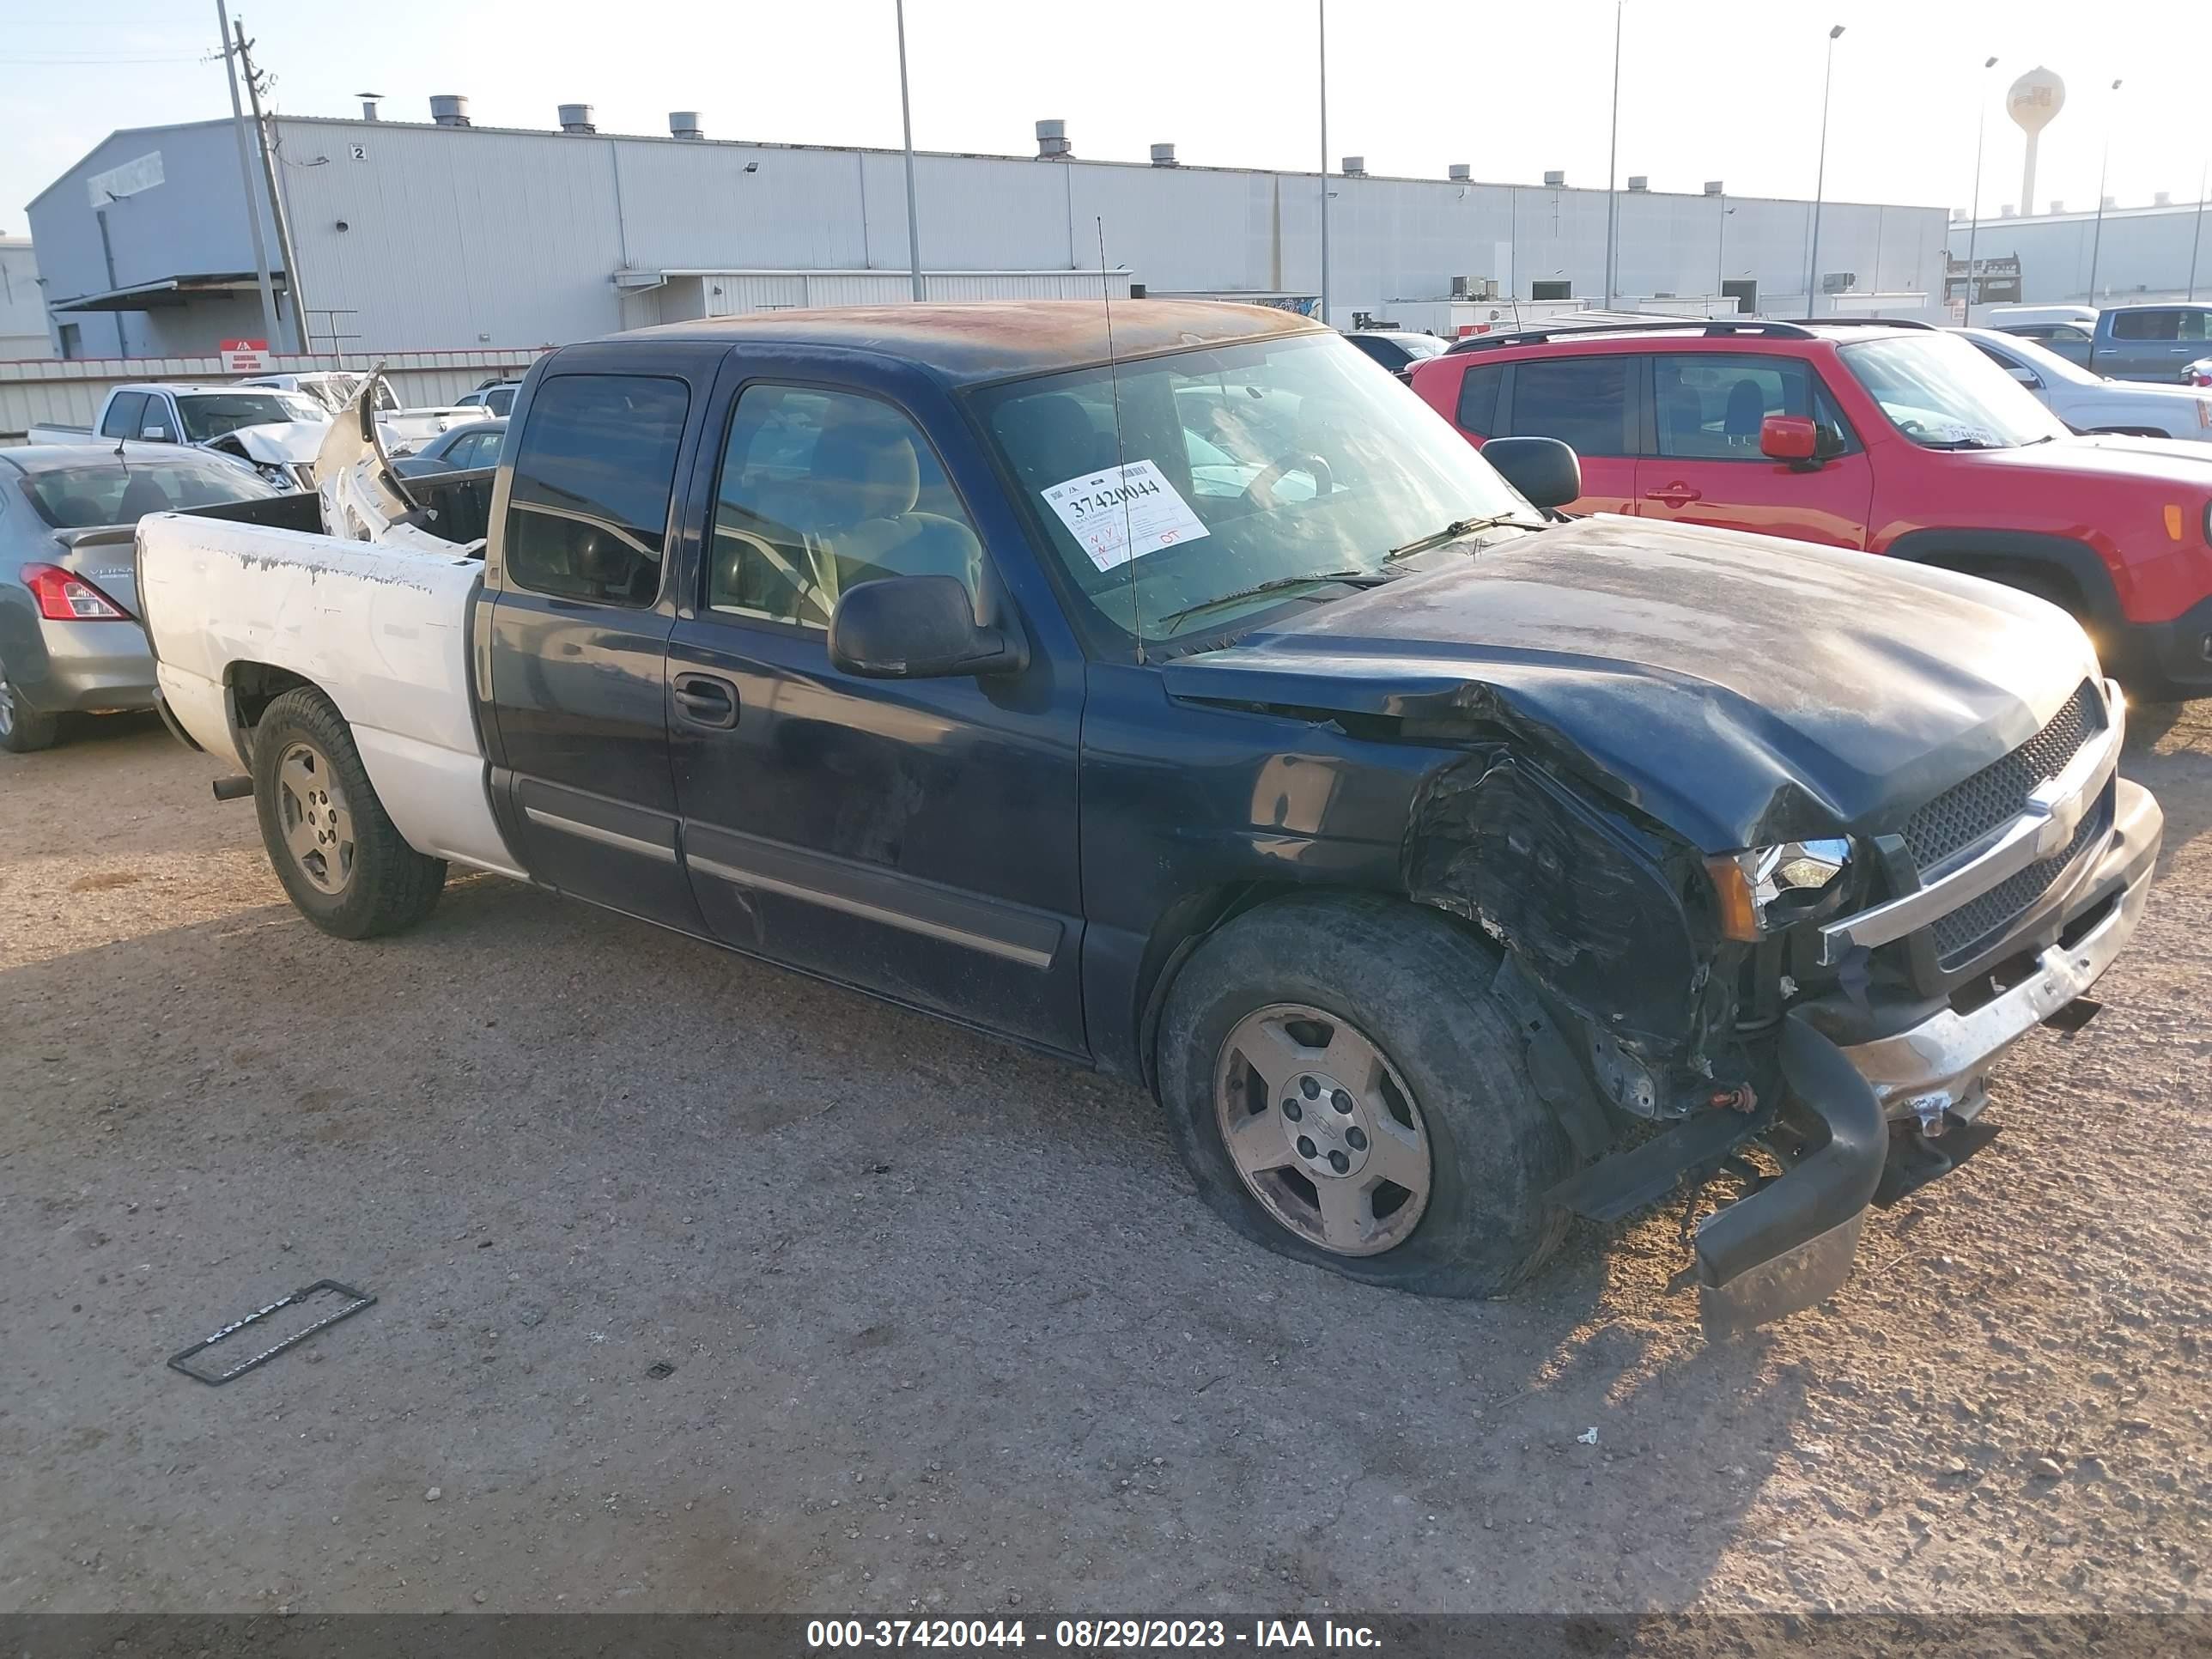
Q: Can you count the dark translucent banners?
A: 1